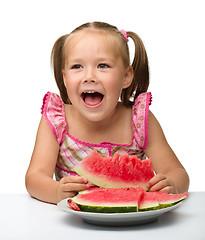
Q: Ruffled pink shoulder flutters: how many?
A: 2